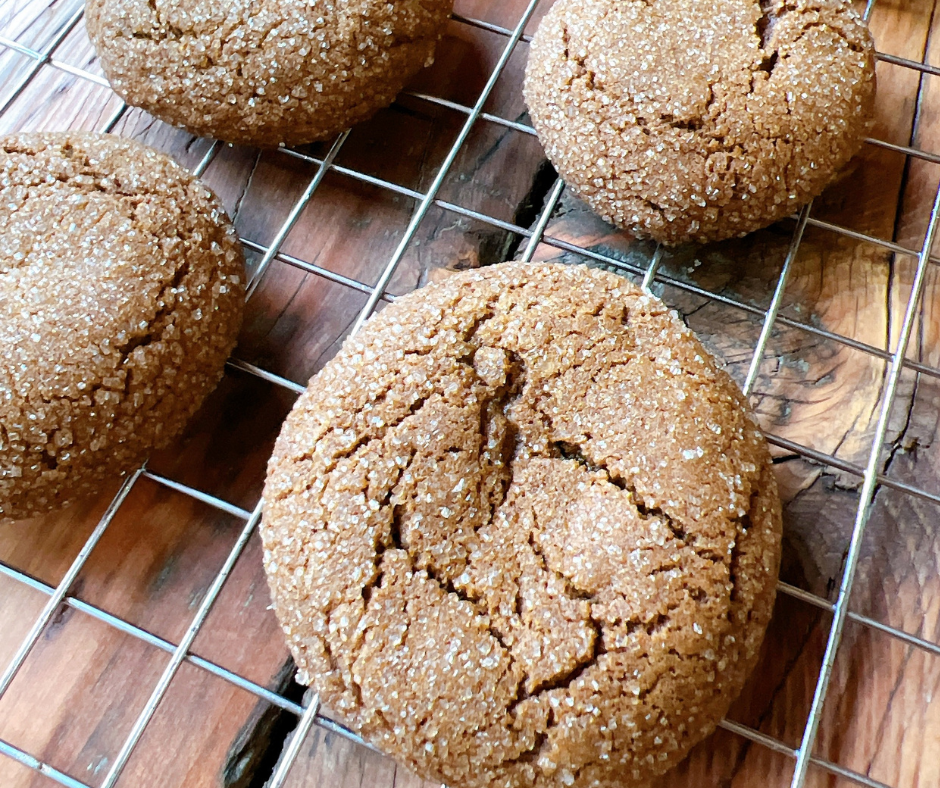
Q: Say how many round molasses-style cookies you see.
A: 4